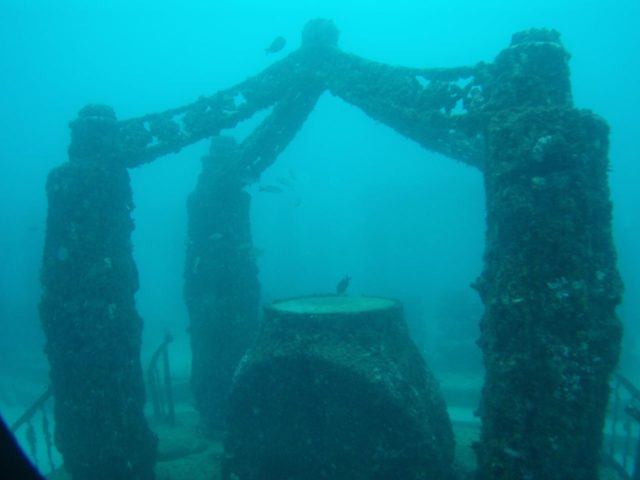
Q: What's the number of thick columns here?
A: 3